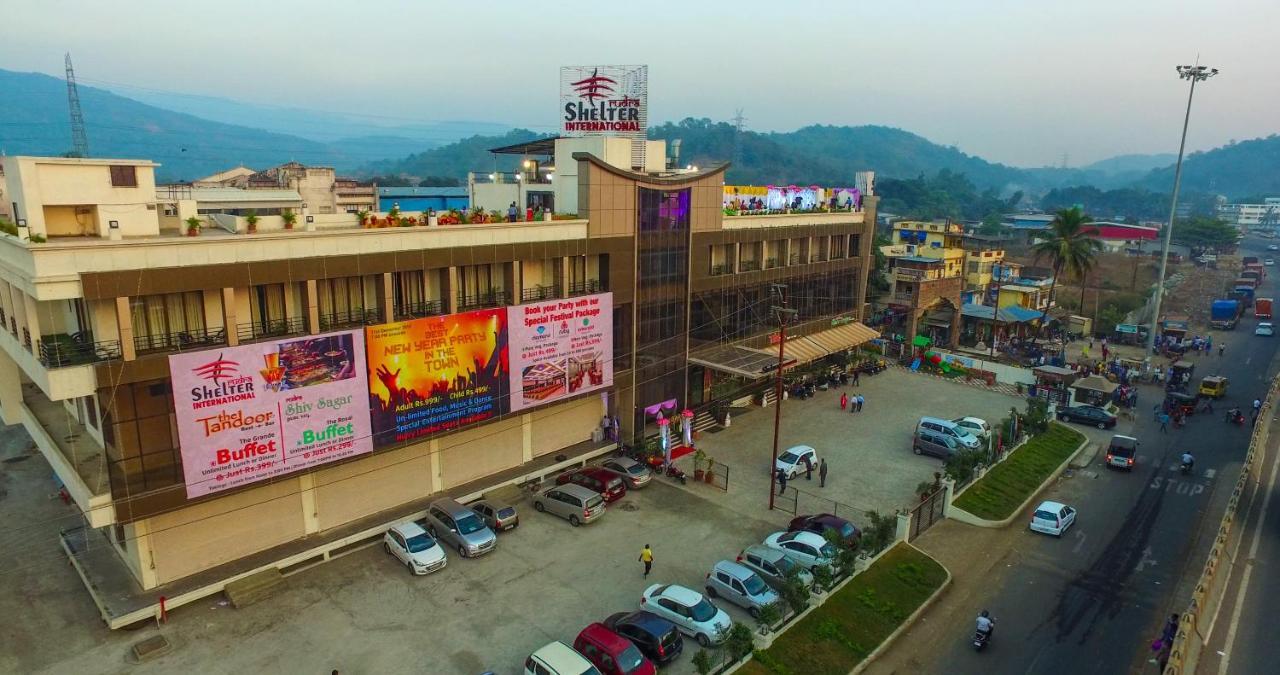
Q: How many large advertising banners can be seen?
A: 3